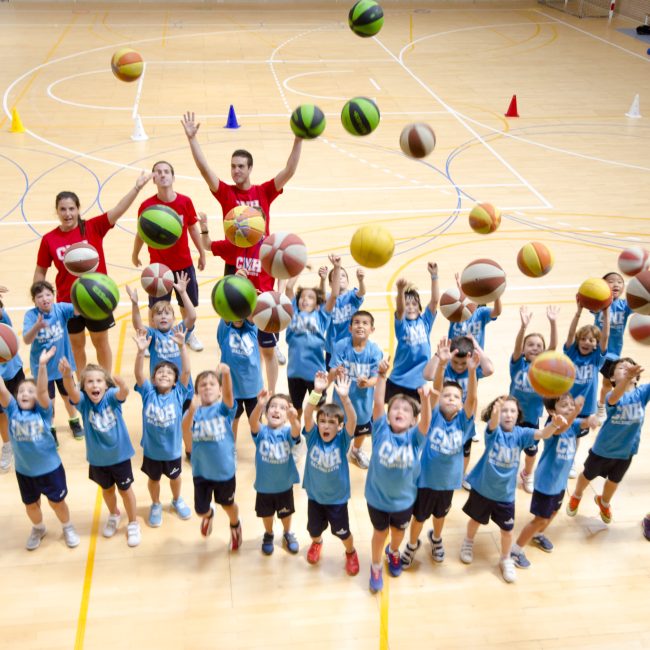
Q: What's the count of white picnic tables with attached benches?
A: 0